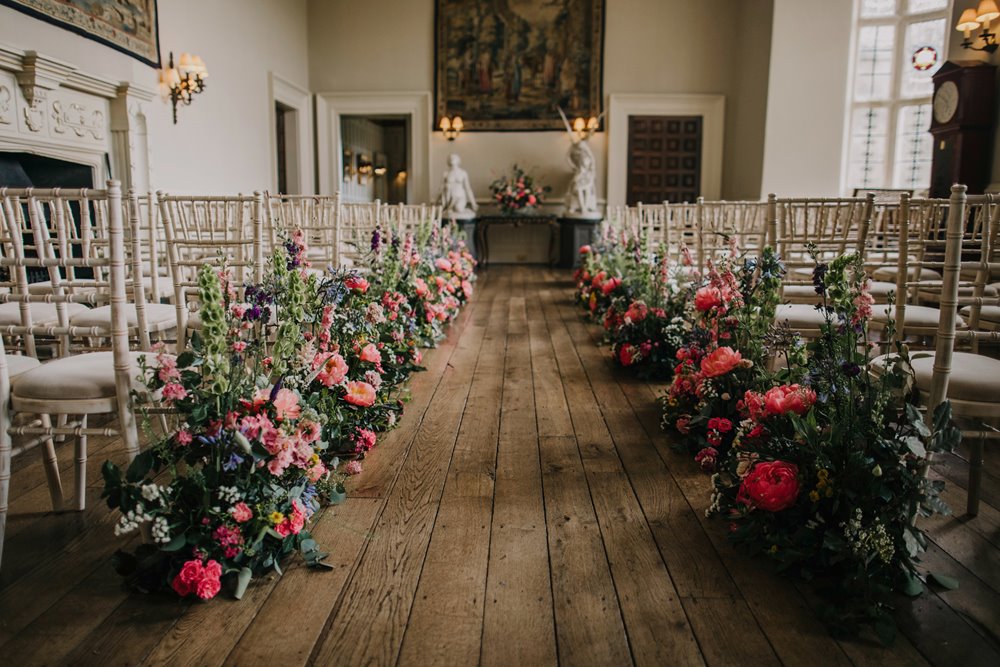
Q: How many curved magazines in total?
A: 0